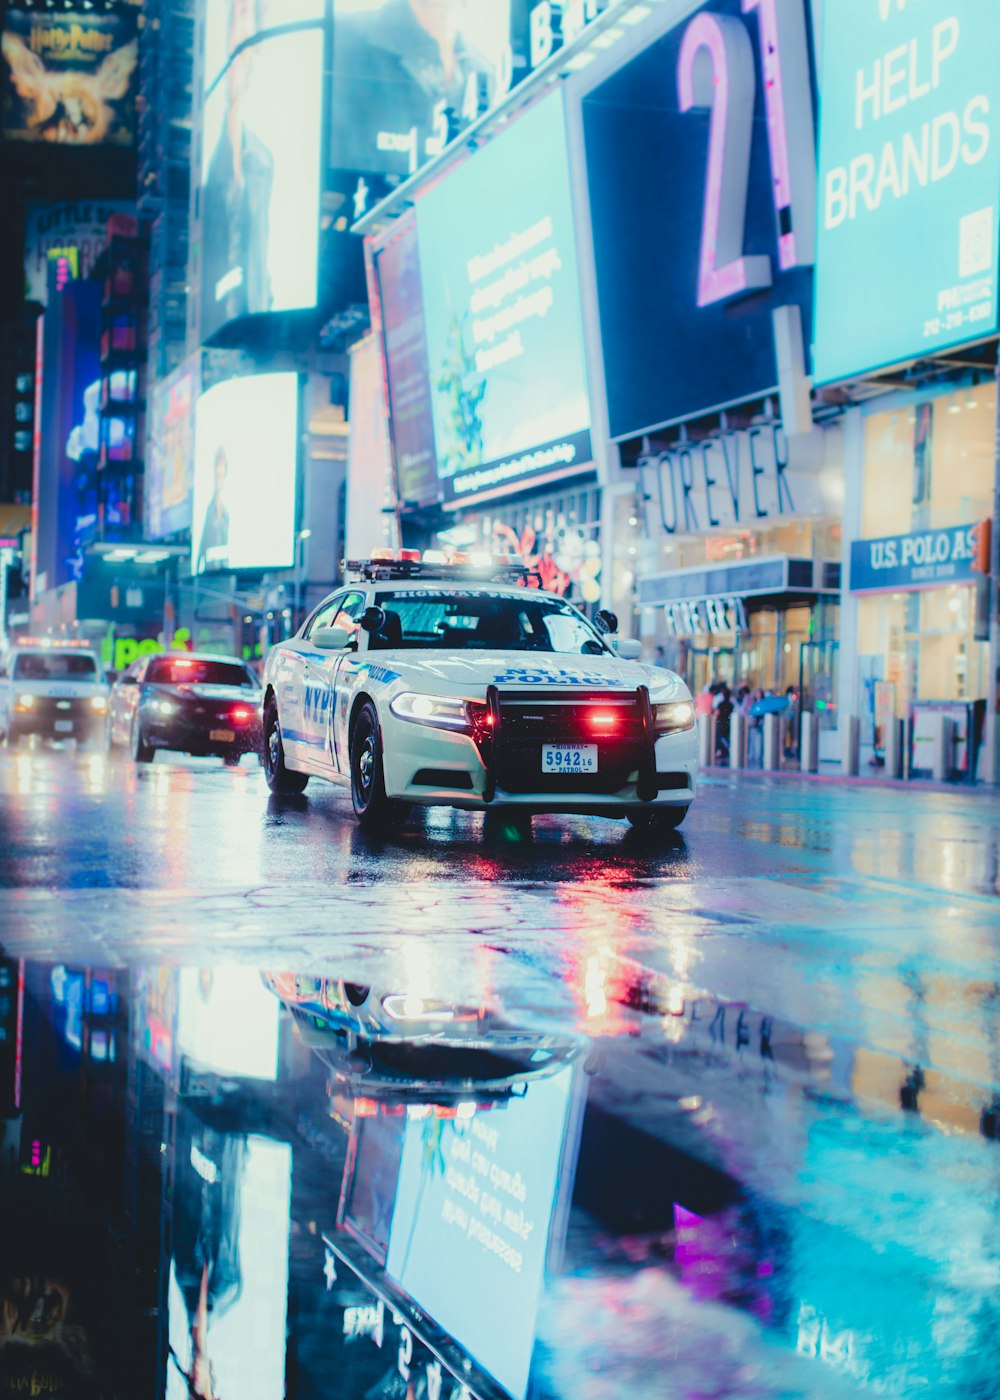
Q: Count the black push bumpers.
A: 1